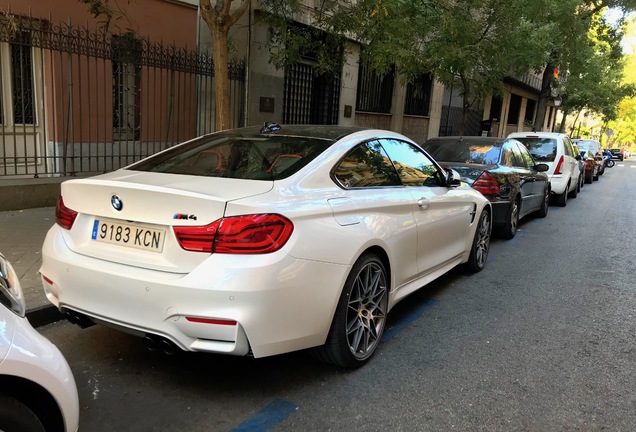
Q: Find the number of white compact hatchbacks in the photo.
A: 1